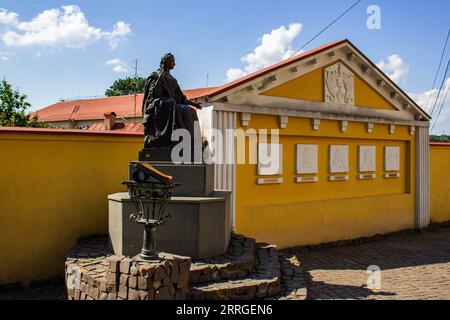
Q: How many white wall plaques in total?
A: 5